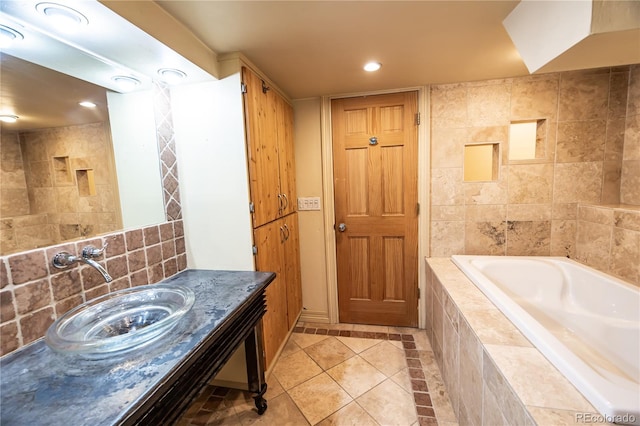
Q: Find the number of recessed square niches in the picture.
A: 2